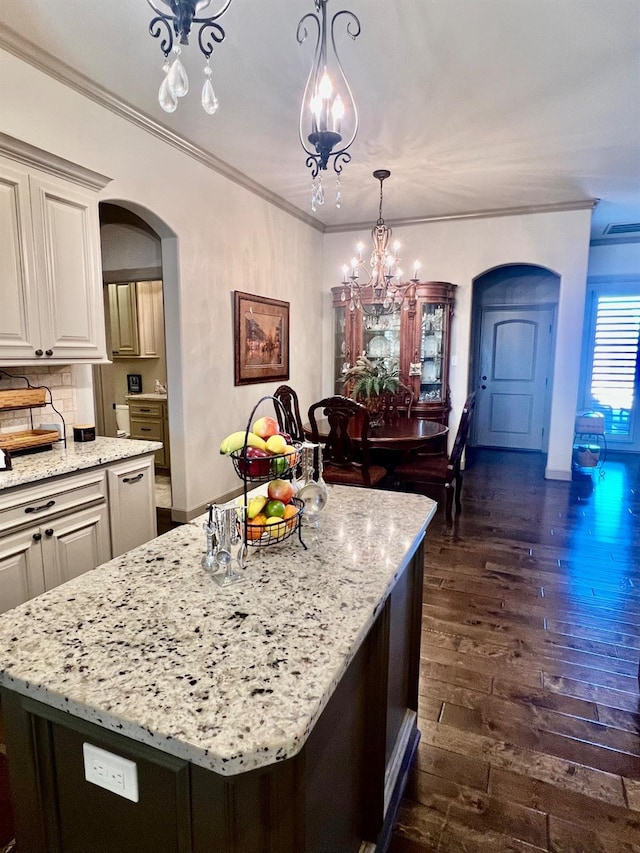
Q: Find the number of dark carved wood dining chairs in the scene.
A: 4